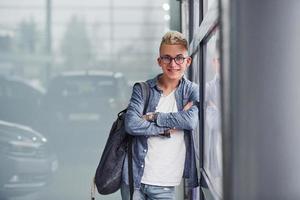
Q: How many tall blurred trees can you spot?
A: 2